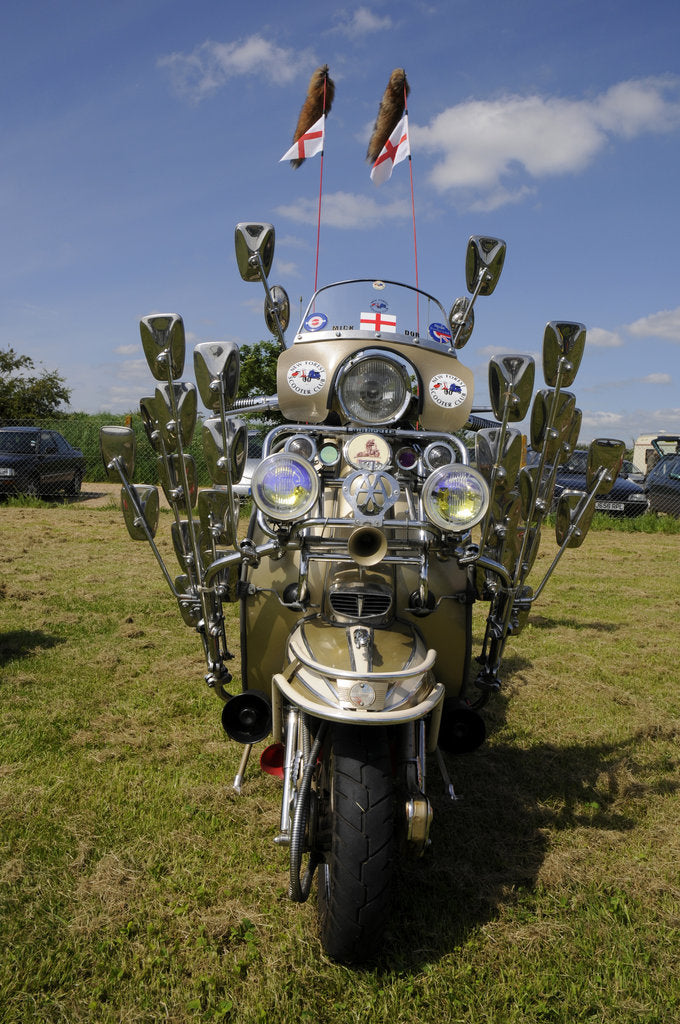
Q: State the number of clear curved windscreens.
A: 1